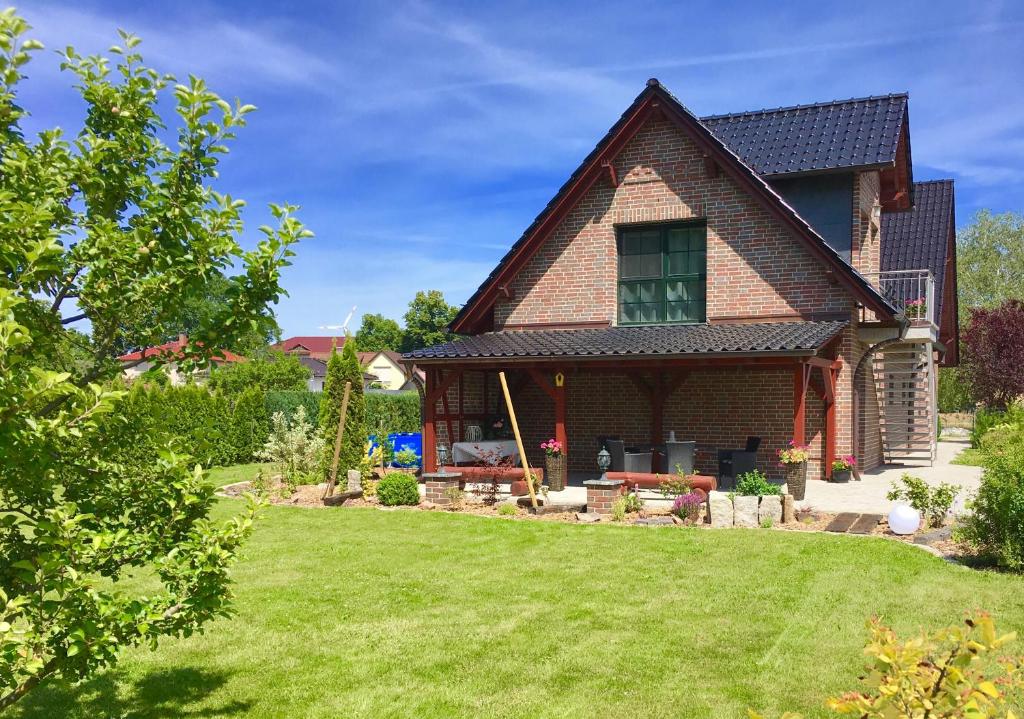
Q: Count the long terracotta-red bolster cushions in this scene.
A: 2